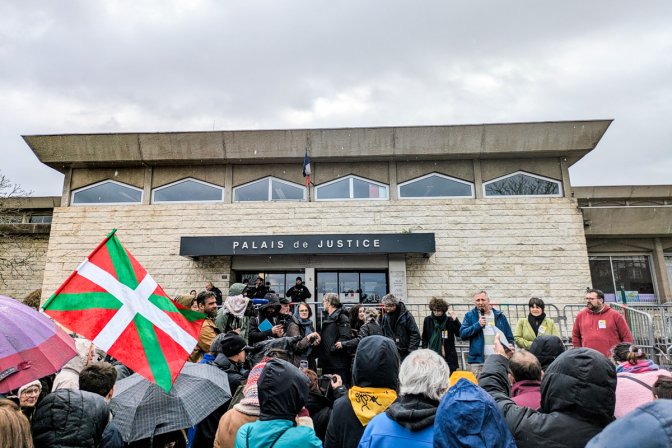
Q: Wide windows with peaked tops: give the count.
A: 6